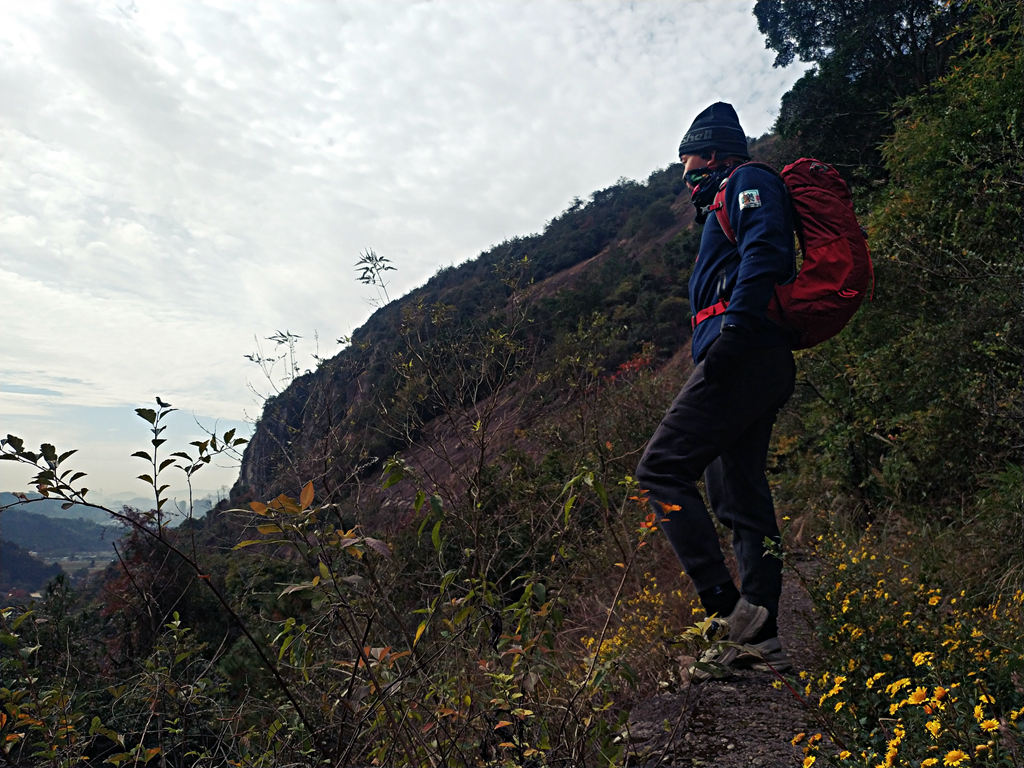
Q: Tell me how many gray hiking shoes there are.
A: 2